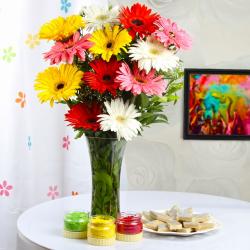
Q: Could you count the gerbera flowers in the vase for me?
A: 12